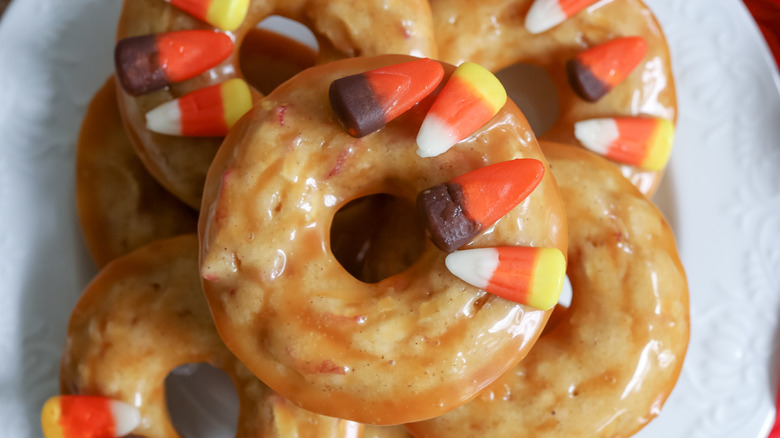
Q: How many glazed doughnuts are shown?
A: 6